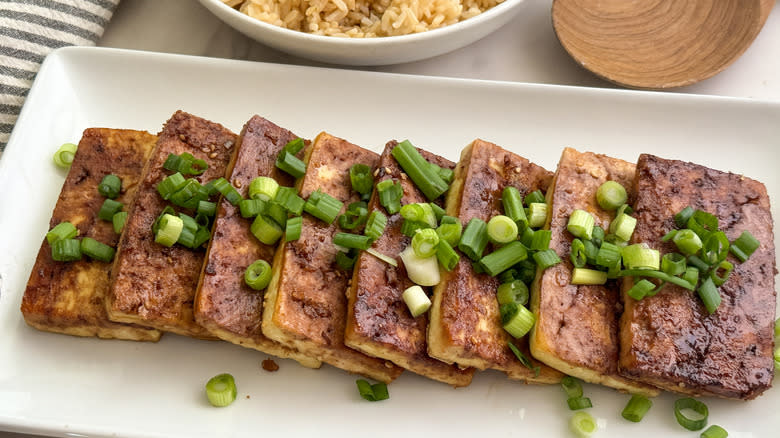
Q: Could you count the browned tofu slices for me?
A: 8